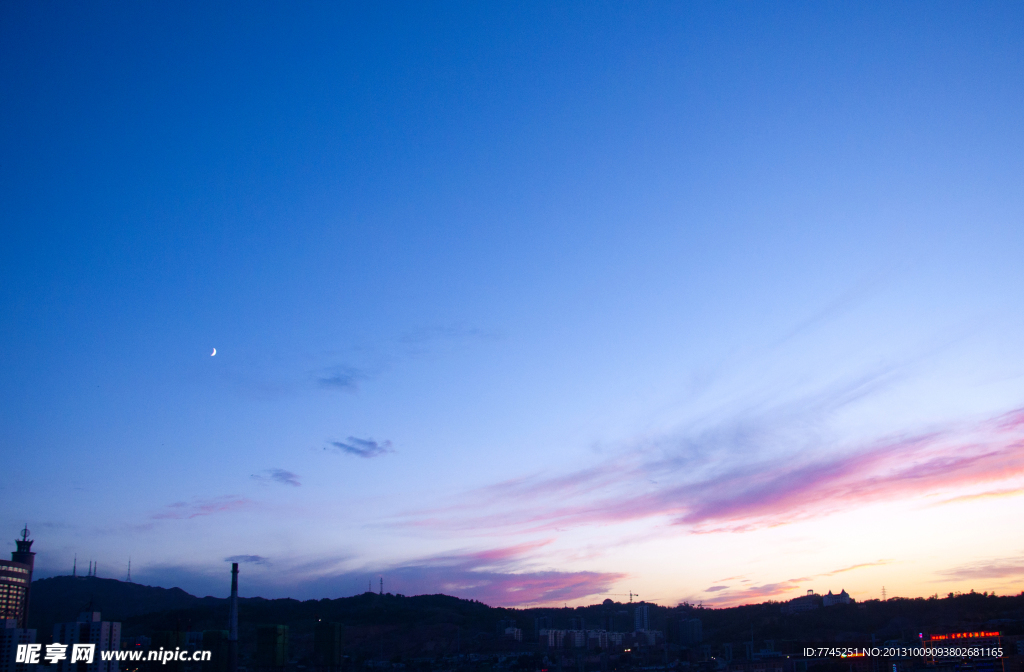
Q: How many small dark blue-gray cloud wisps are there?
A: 4